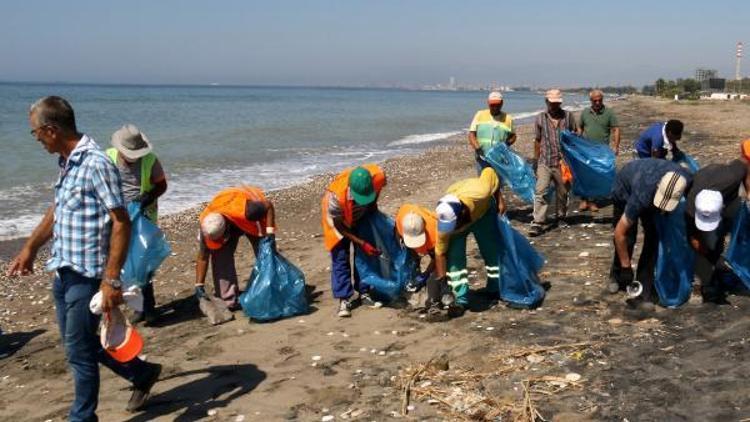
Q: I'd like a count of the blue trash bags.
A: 9